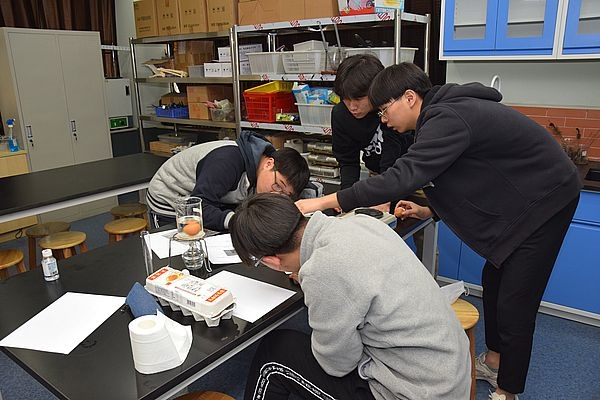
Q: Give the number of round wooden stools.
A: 7